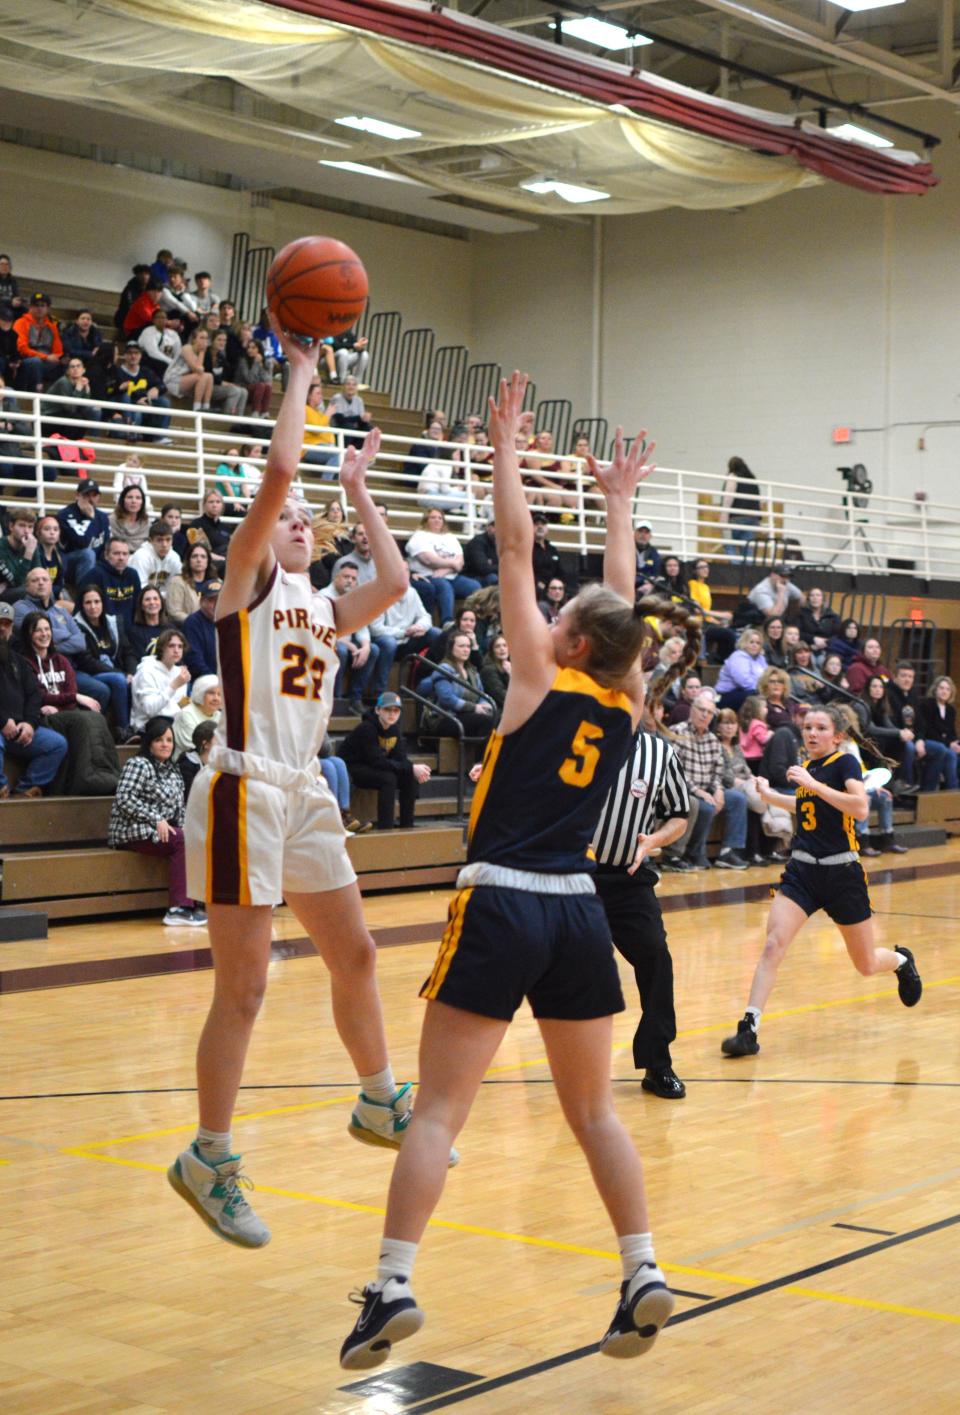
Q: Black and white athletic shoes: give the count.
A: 2